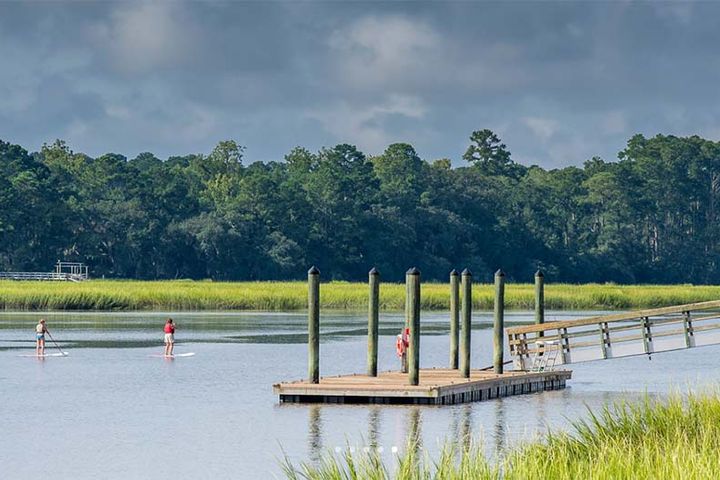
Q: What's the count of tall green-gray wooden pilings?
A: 8